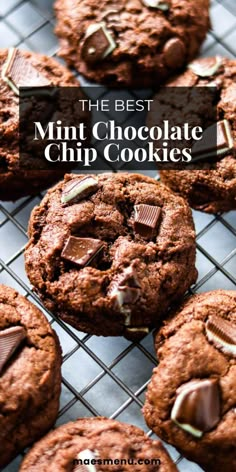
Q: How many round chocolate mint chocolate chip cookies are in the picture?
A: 7